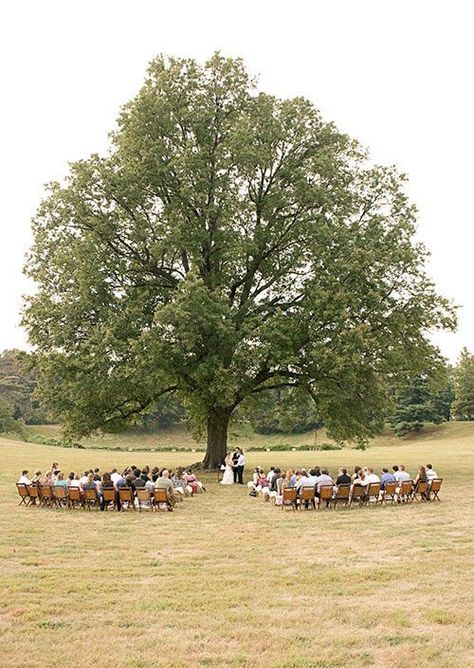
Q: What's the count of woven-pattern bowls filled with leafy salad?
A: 0